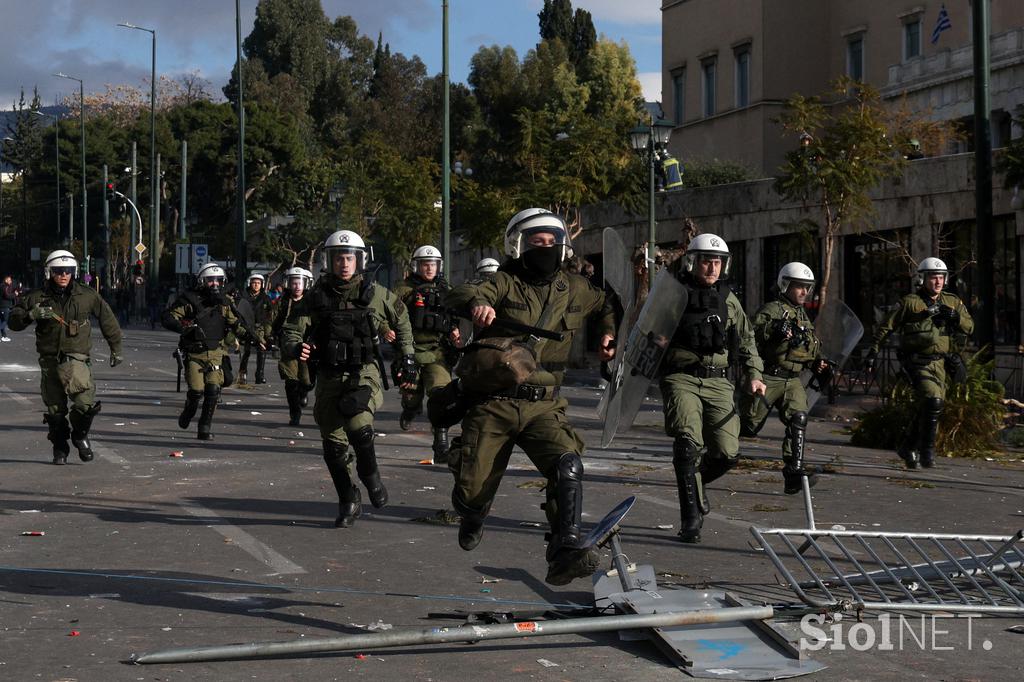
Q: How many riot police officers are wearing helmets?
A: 11